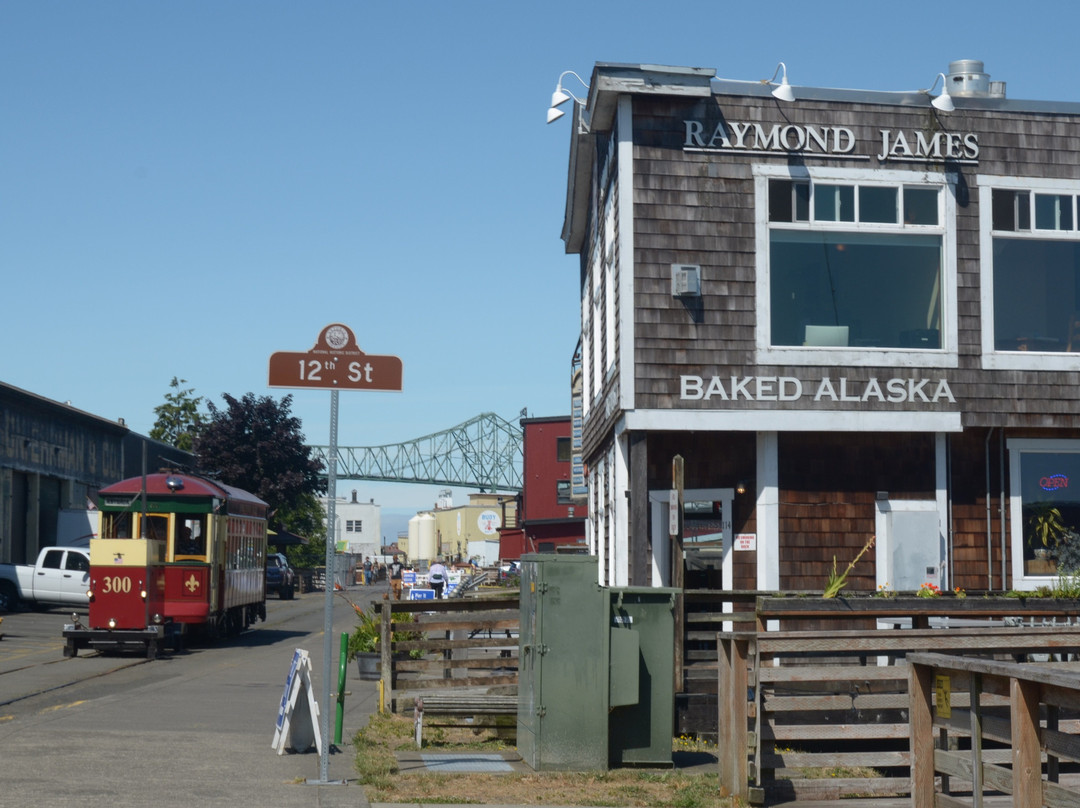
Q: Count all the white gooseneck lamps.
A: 4